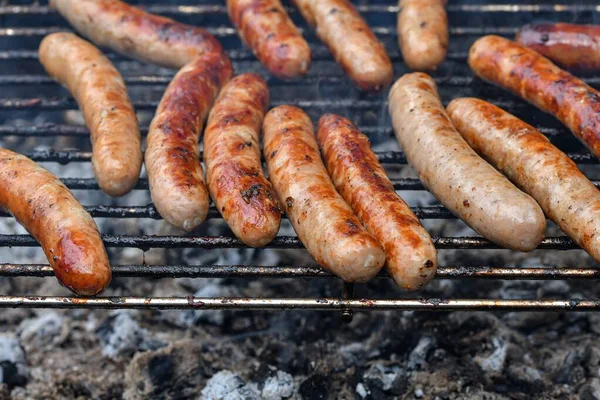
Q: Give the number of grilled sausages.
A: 14